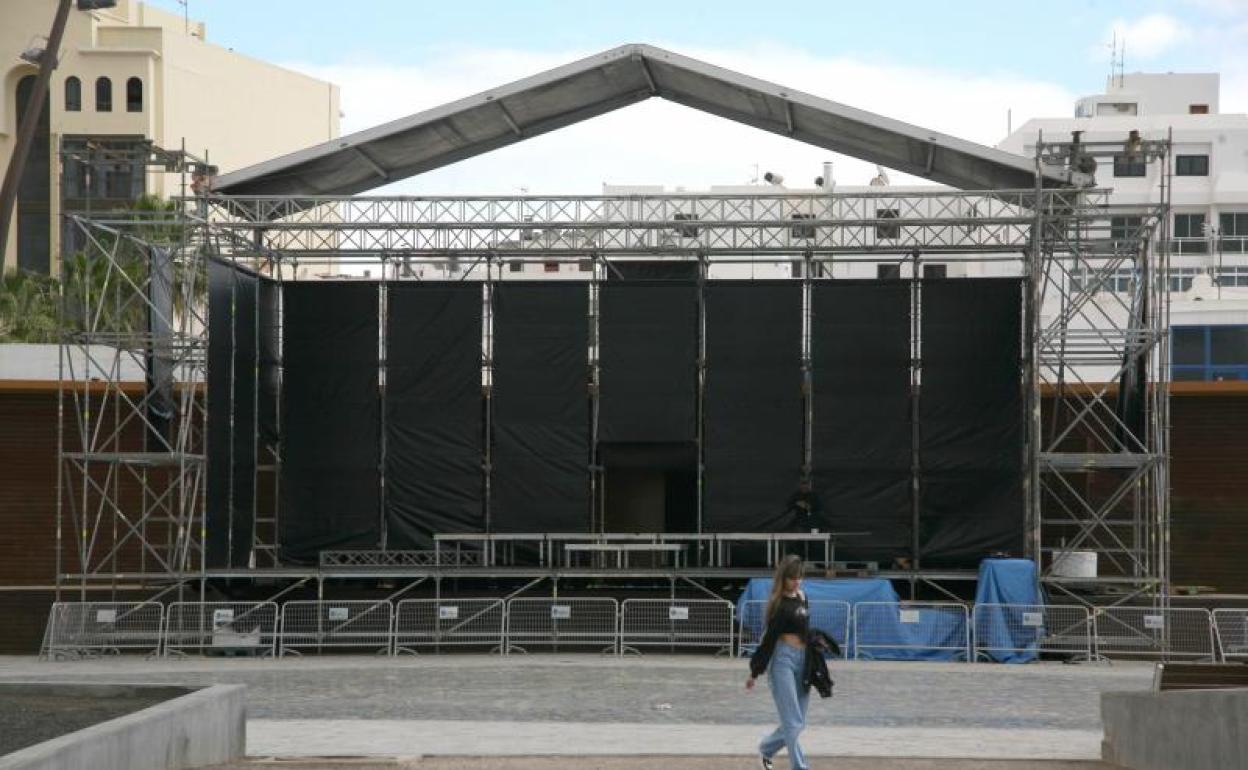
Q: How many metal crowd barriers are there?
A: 11